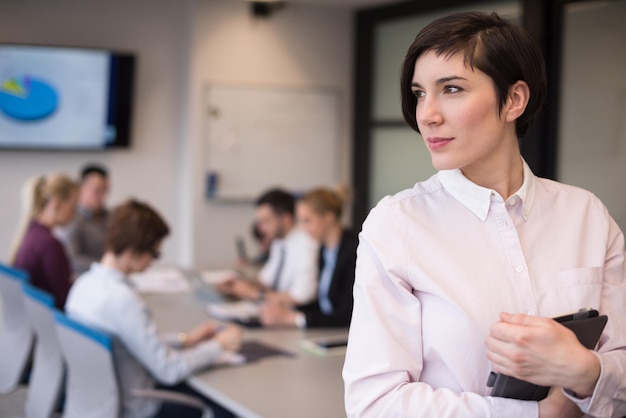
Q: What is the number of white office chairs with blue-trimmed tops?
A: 3